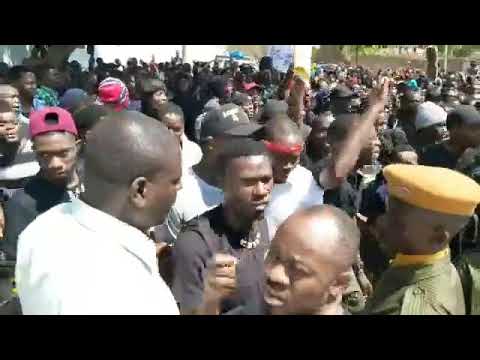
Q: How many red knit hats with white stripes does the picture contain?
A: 1